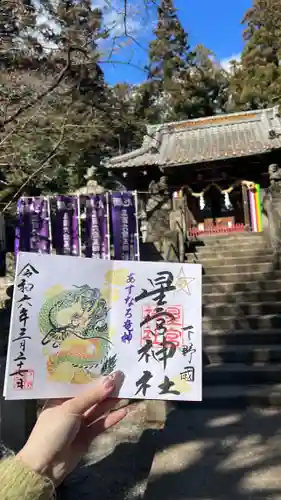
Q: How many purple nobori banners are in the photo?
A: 4